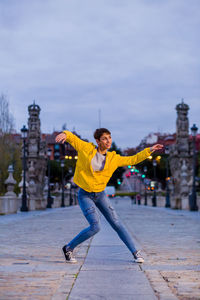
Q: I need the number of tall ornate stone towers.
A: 2